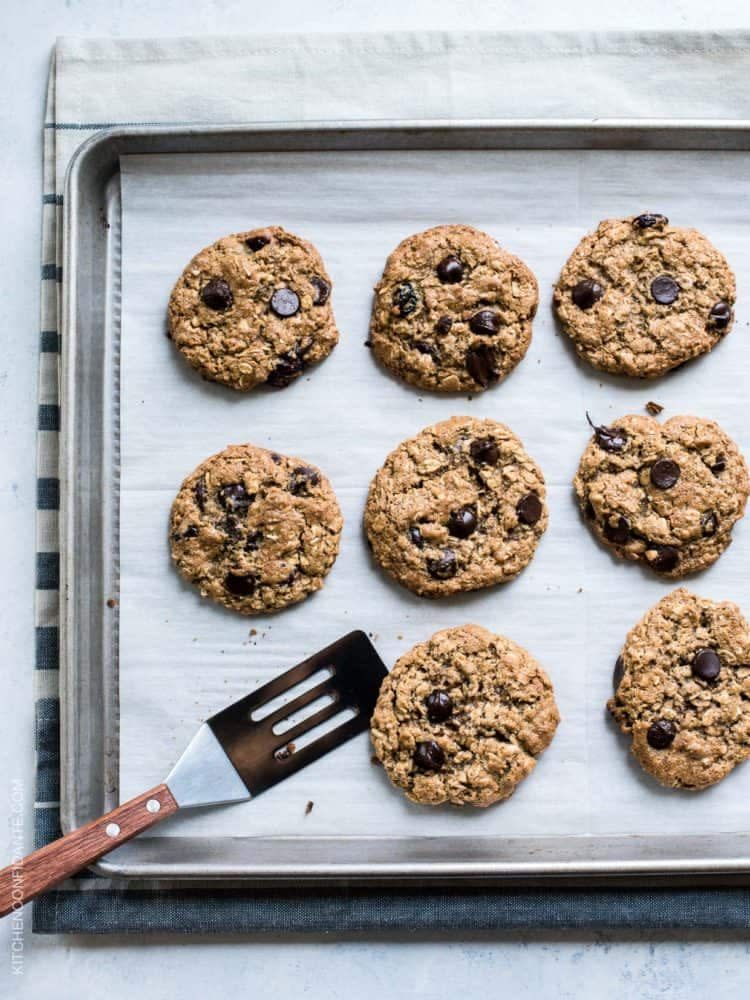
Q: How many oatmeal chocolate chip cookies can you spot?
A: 8